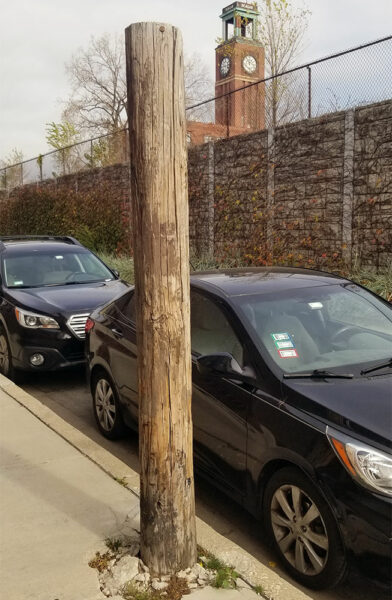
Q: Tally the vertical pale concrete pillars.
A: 3